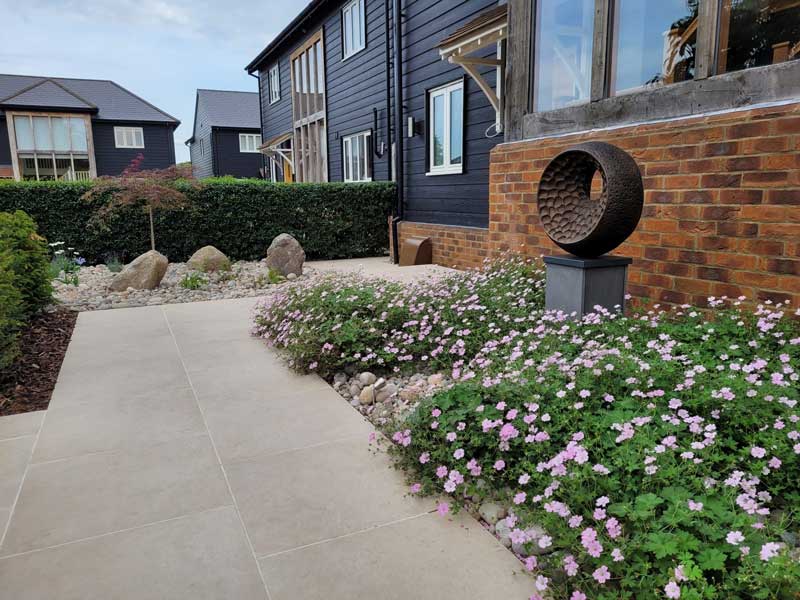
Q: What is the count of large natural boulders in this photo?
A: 3